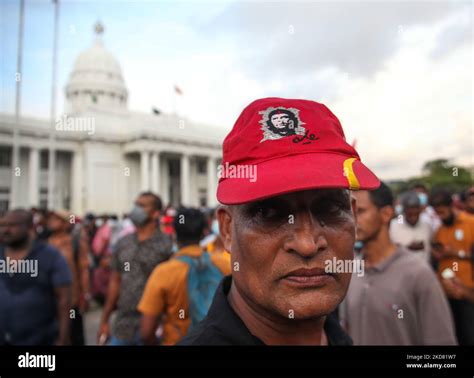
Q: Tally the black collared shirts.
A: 1